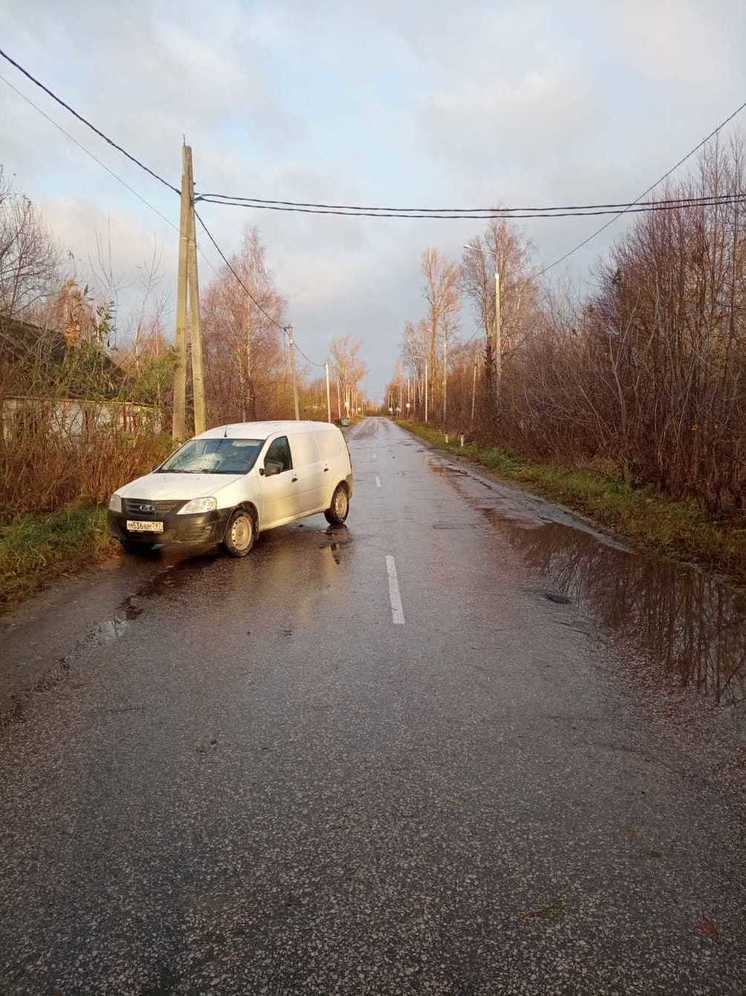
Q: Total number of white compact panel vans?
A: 1